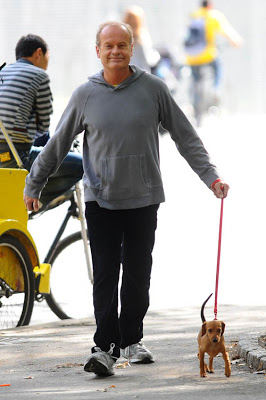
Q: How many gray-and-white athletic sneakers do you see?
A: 2